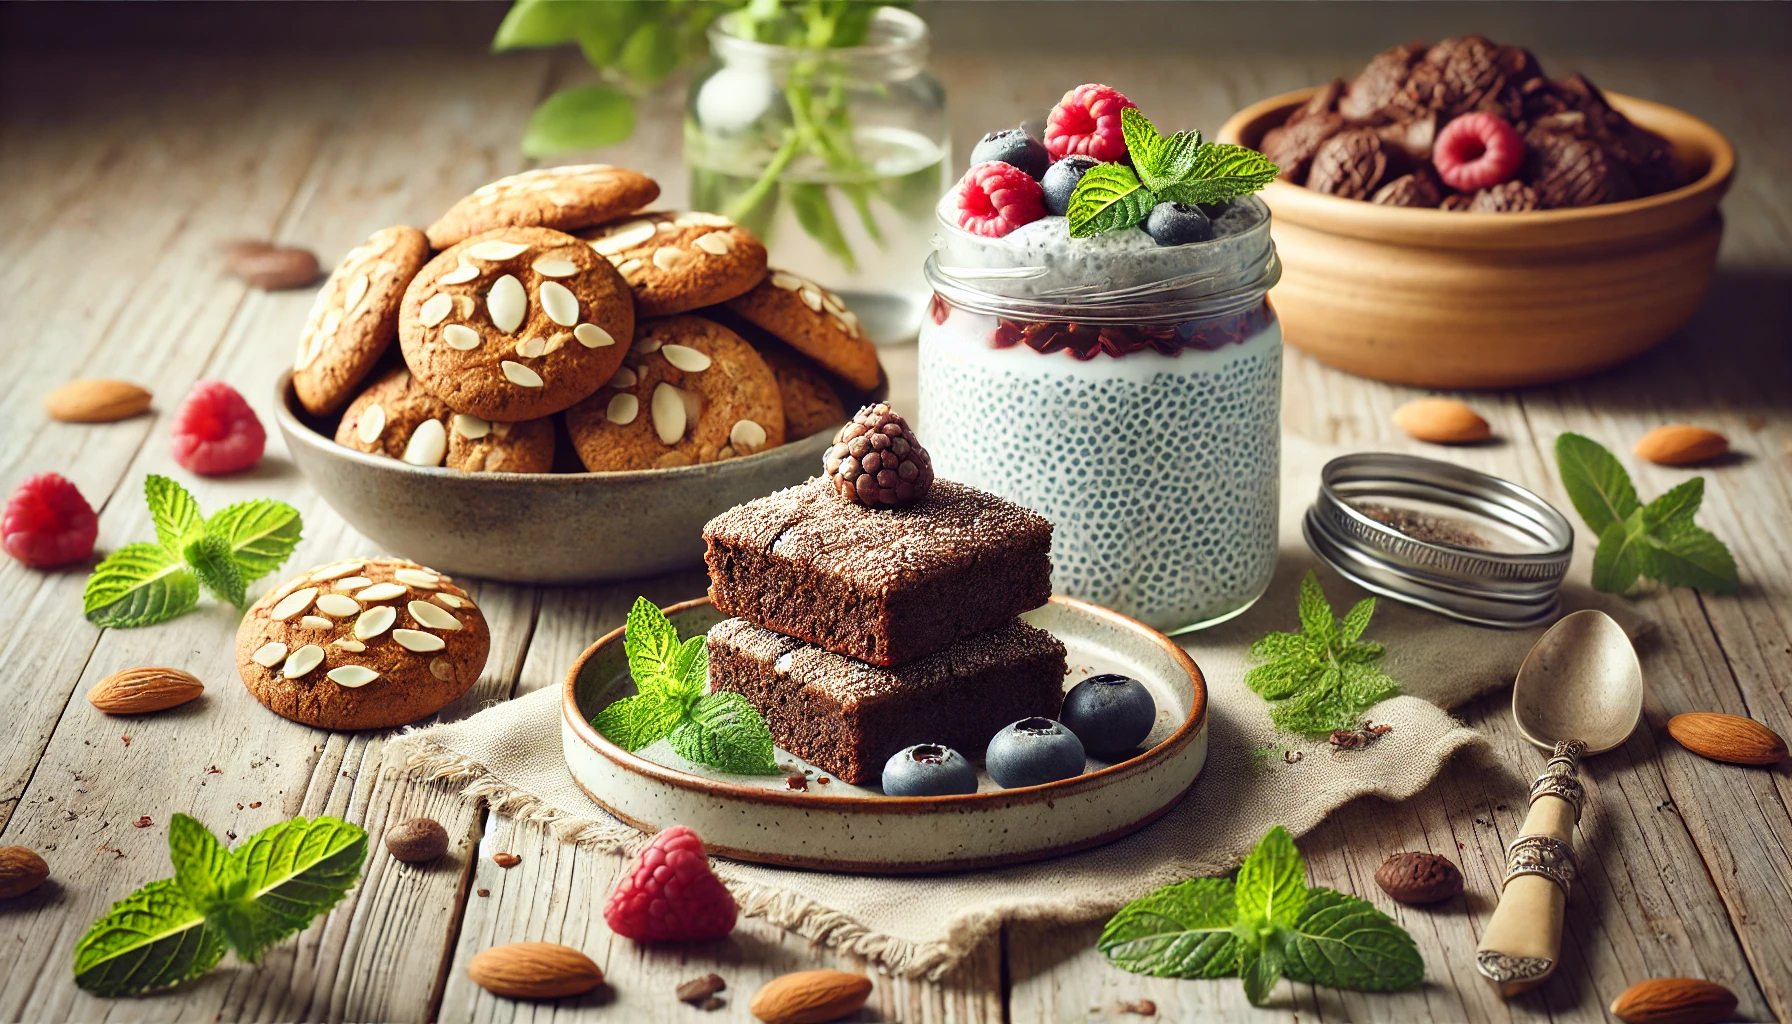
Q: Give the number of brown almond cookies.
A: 9